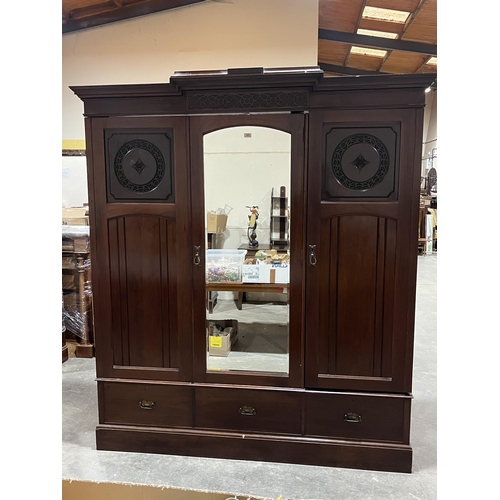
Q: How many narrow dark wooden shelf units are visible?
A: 1